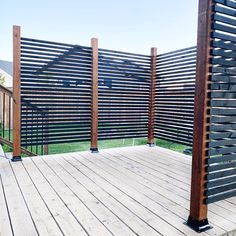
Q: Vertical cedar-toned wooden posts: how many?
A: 4